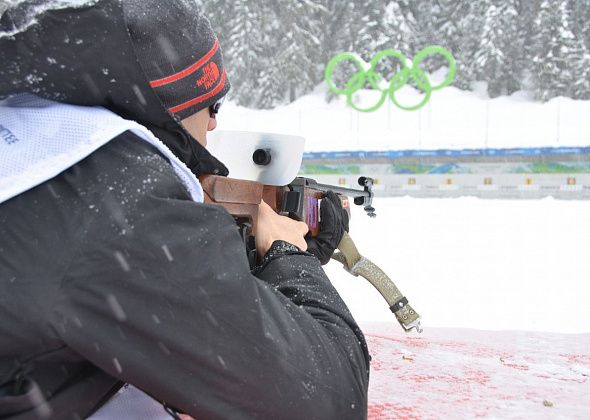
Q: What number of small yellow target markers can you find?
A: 7